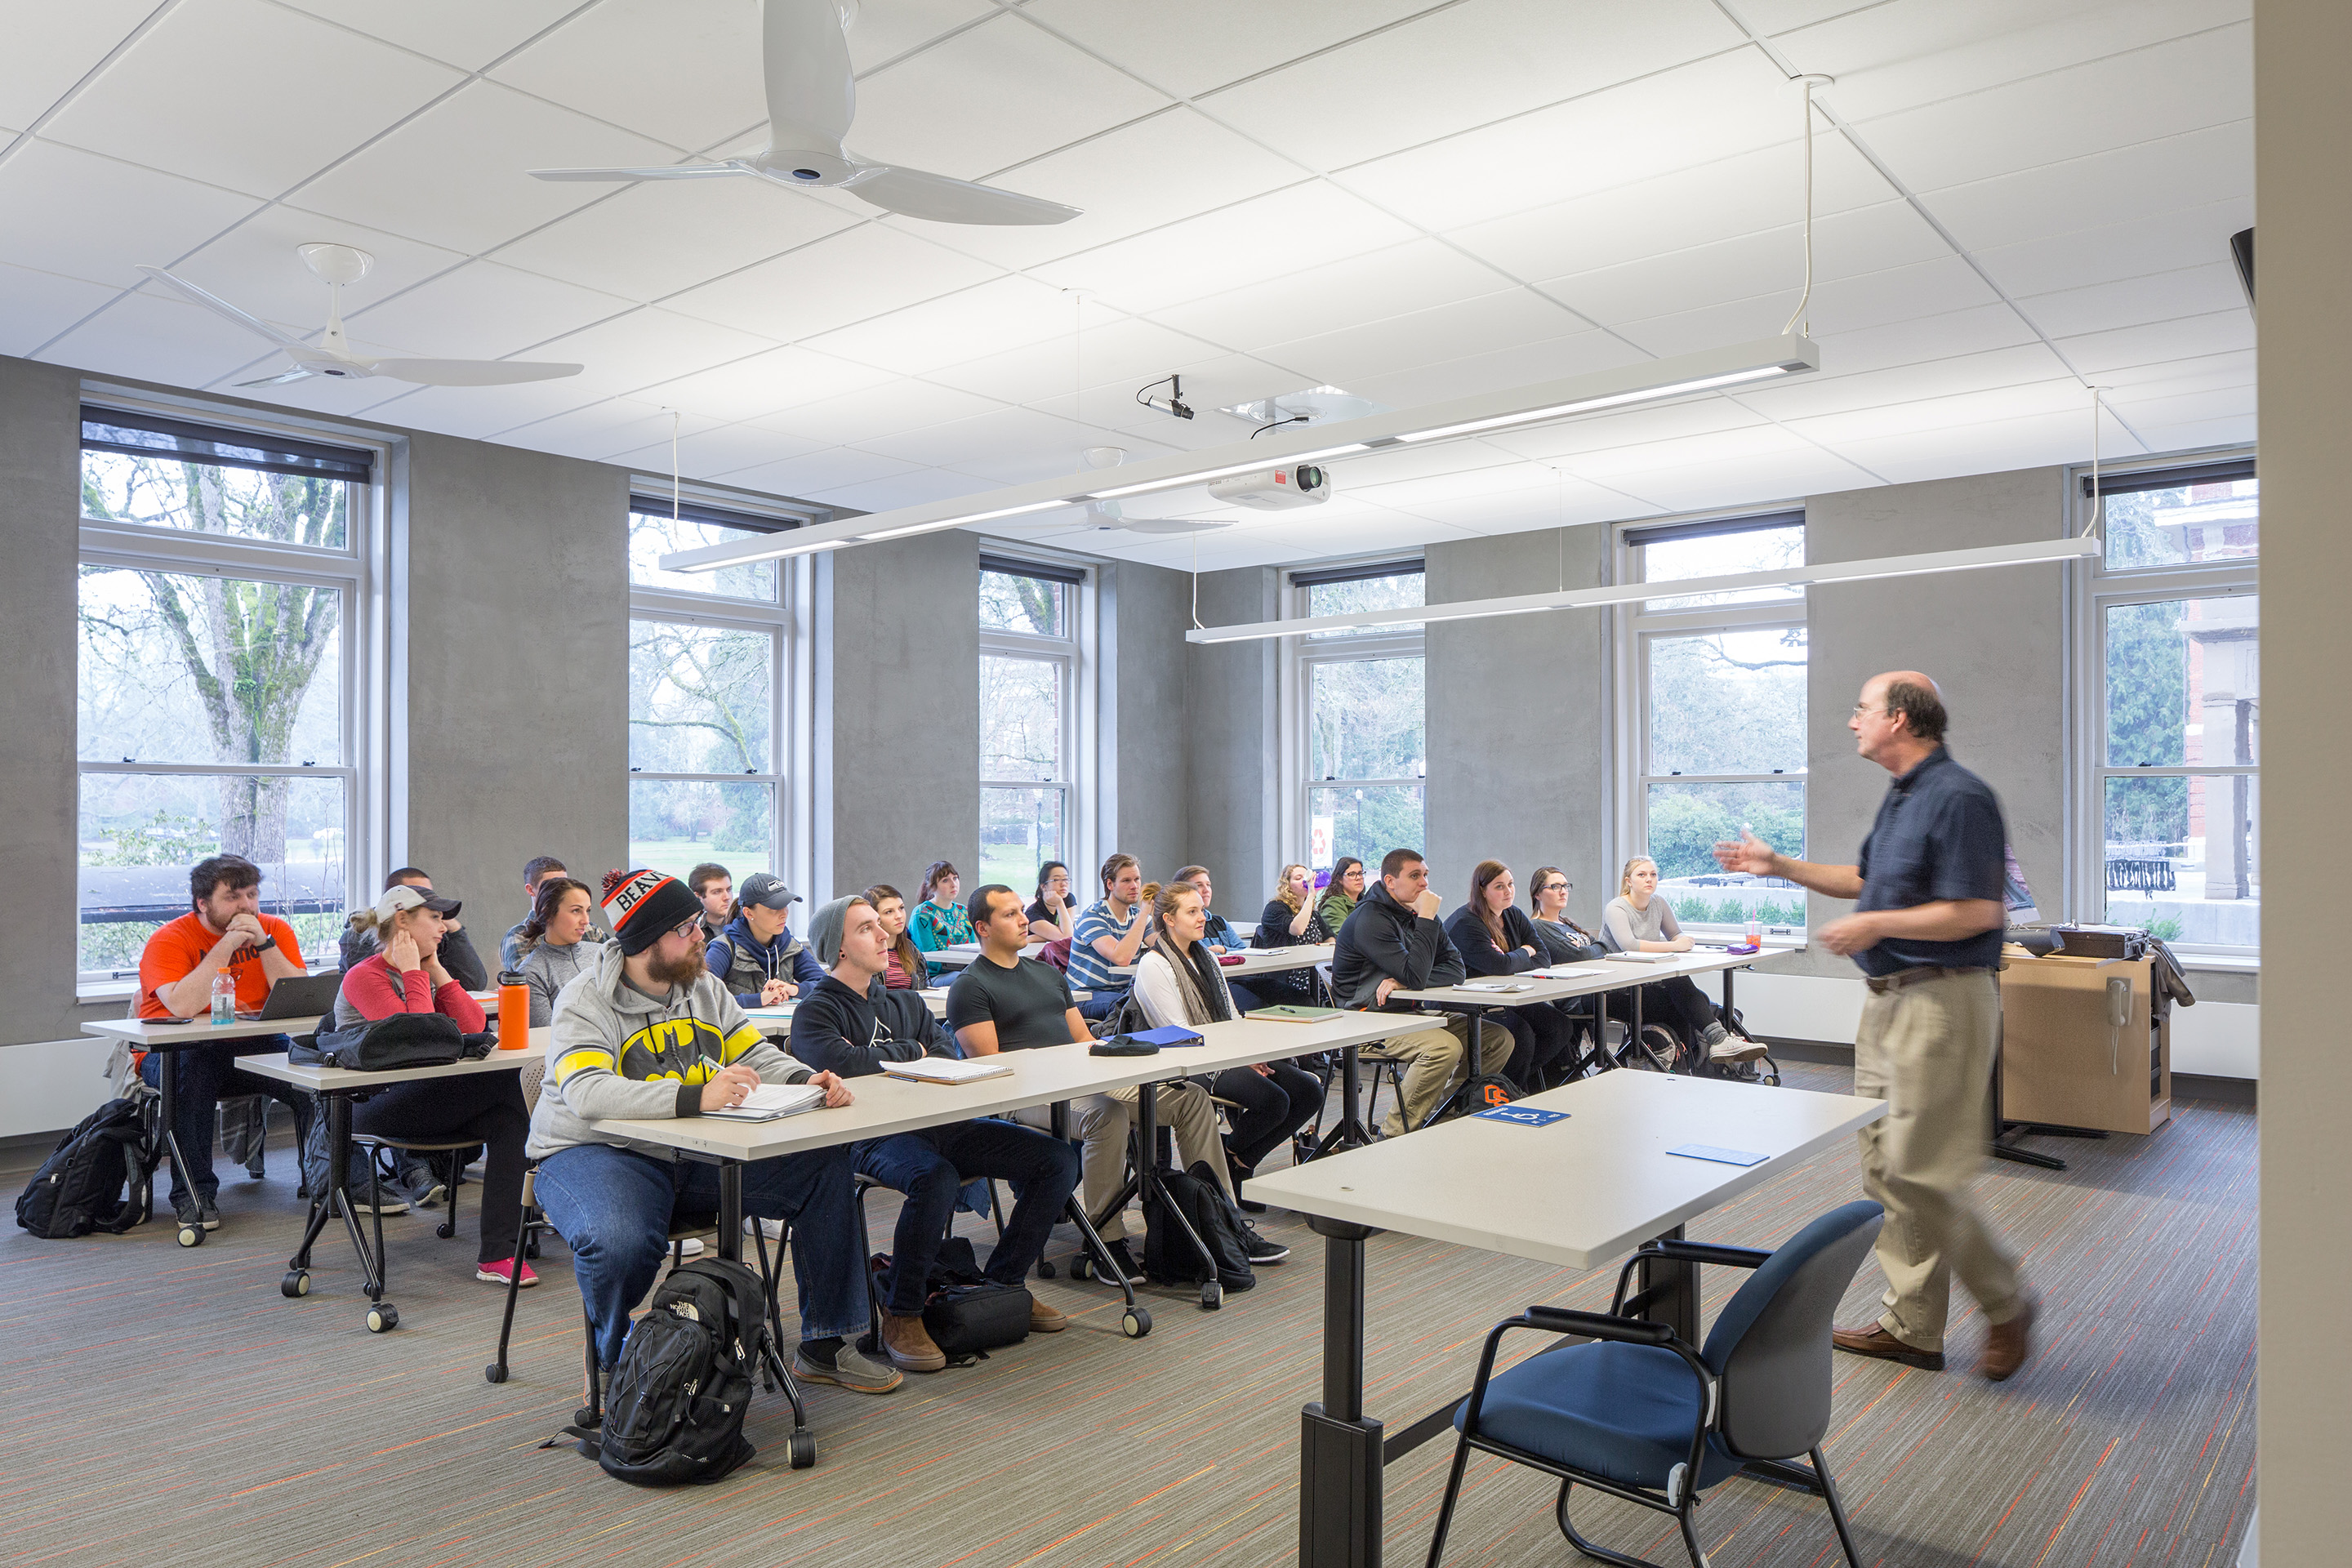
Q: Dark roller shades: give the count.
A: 6